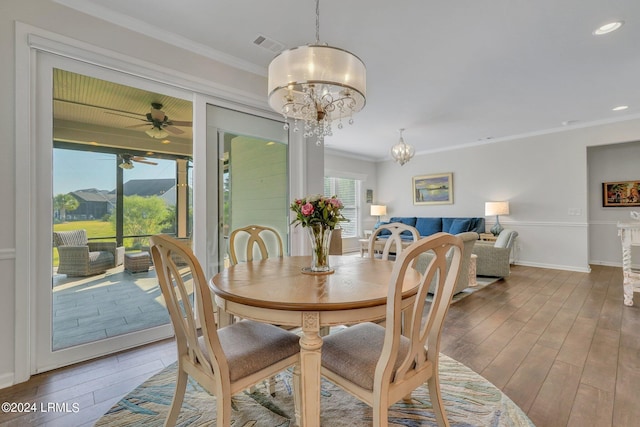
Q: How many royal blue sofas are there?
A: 1